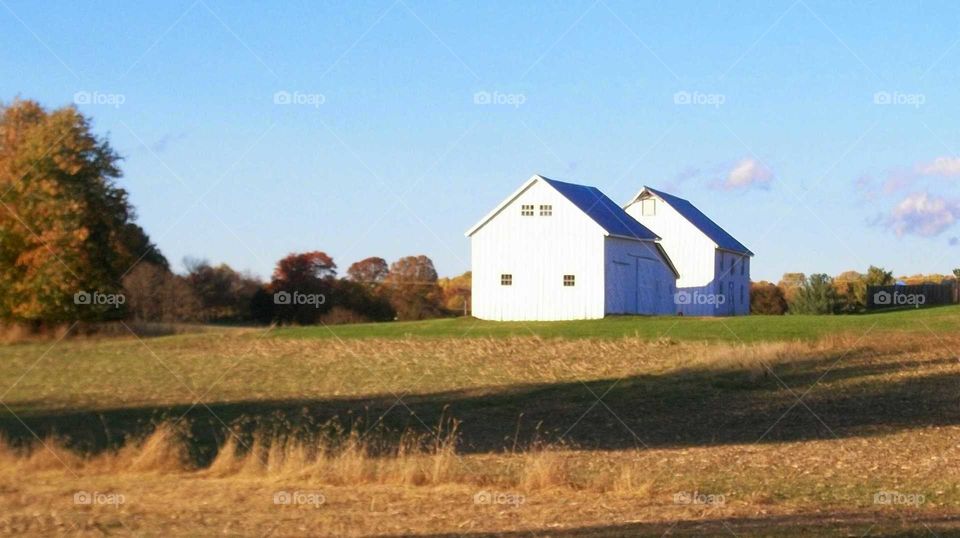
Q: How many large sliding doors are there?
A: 2